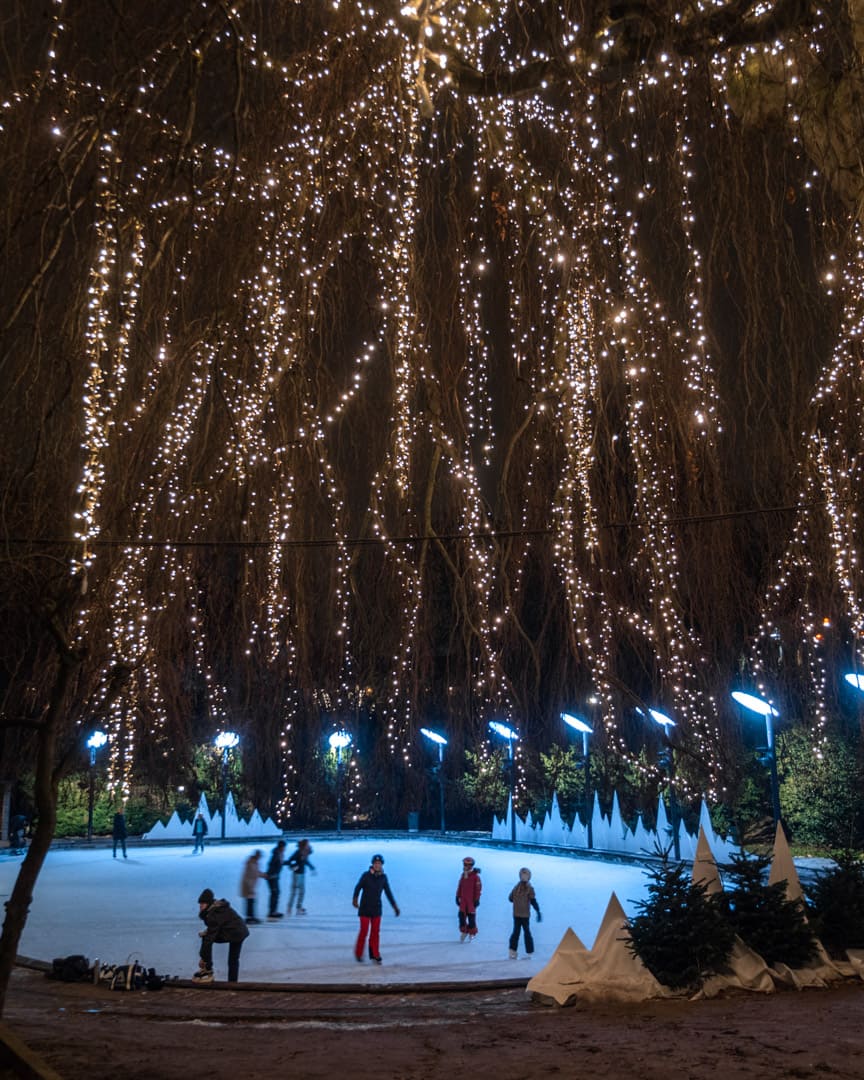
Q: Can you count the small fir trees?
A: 3